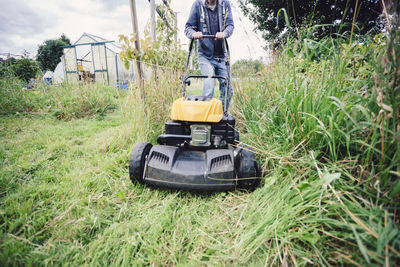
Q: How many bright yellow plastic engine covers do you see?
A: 1